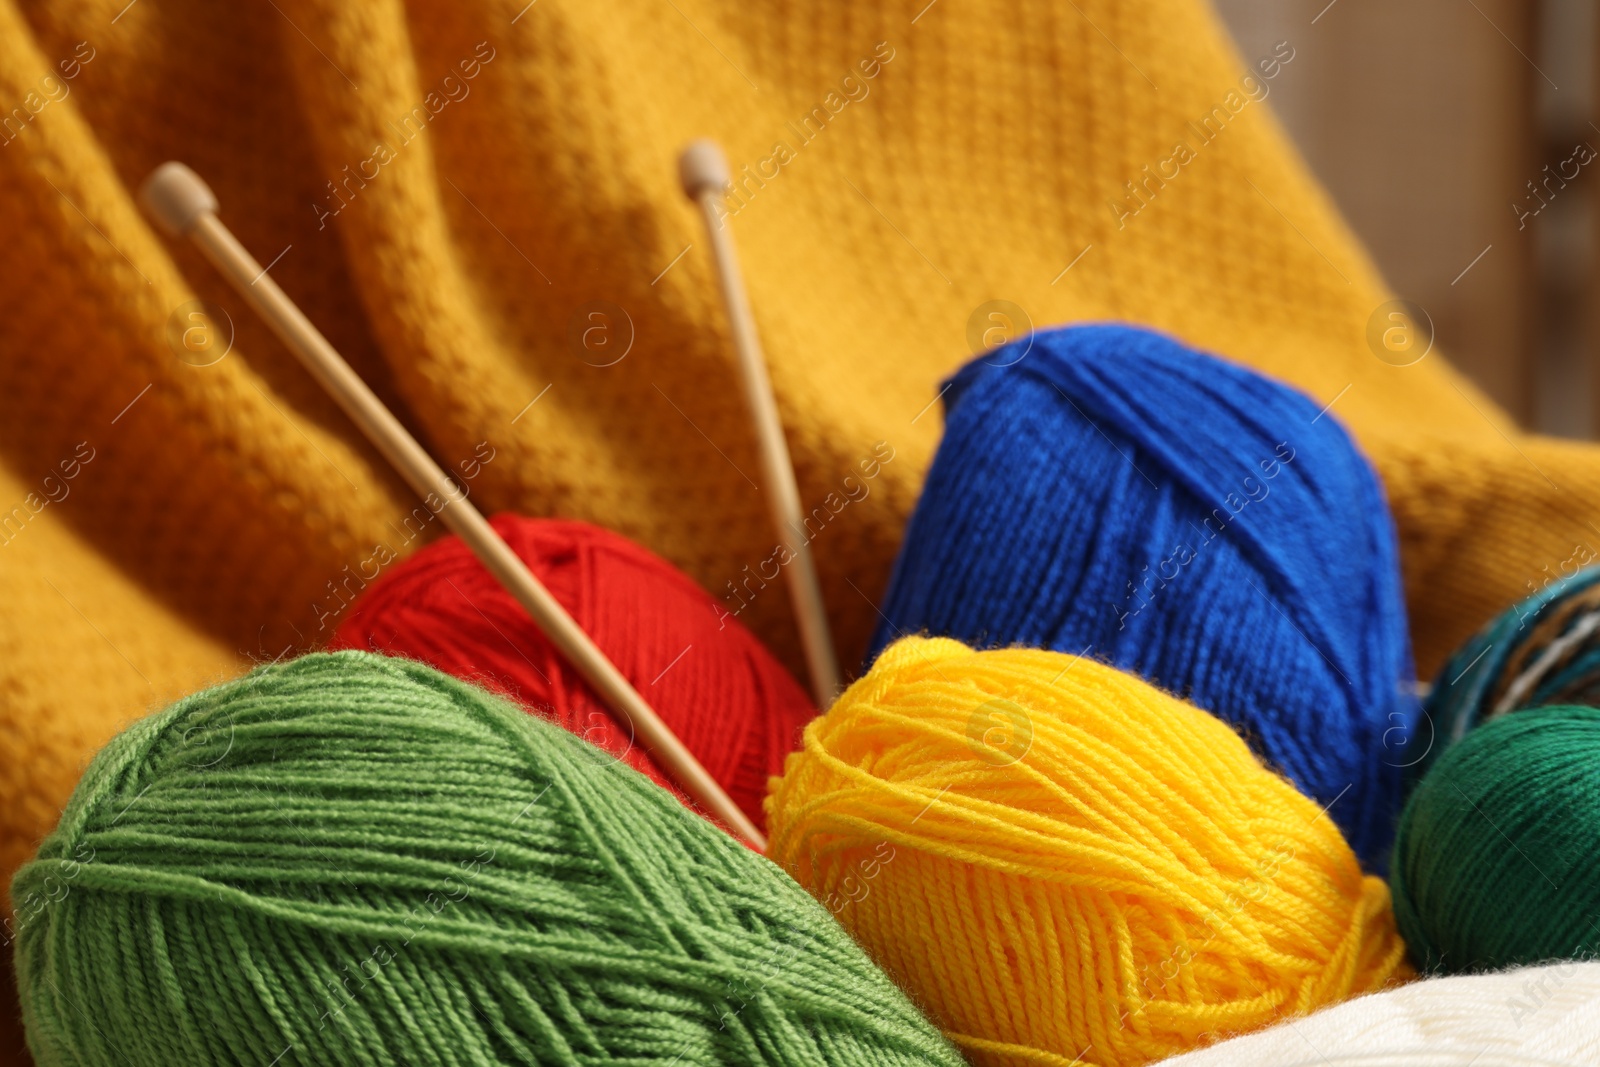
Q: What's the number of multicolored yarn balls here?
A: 1